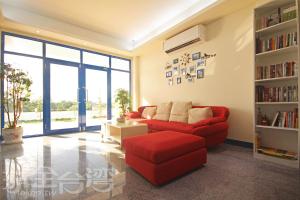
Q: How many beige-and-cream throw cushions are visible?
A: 4